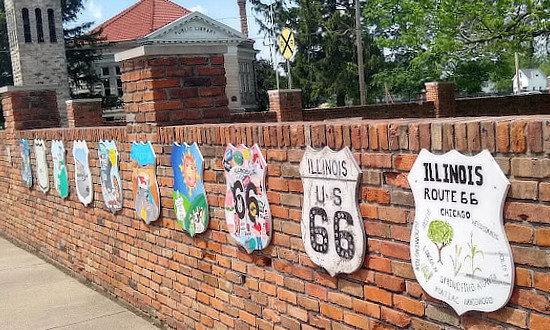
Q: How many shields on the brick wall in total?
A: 10